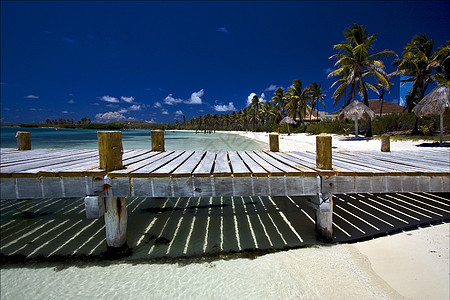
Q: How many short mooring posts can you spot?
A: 6